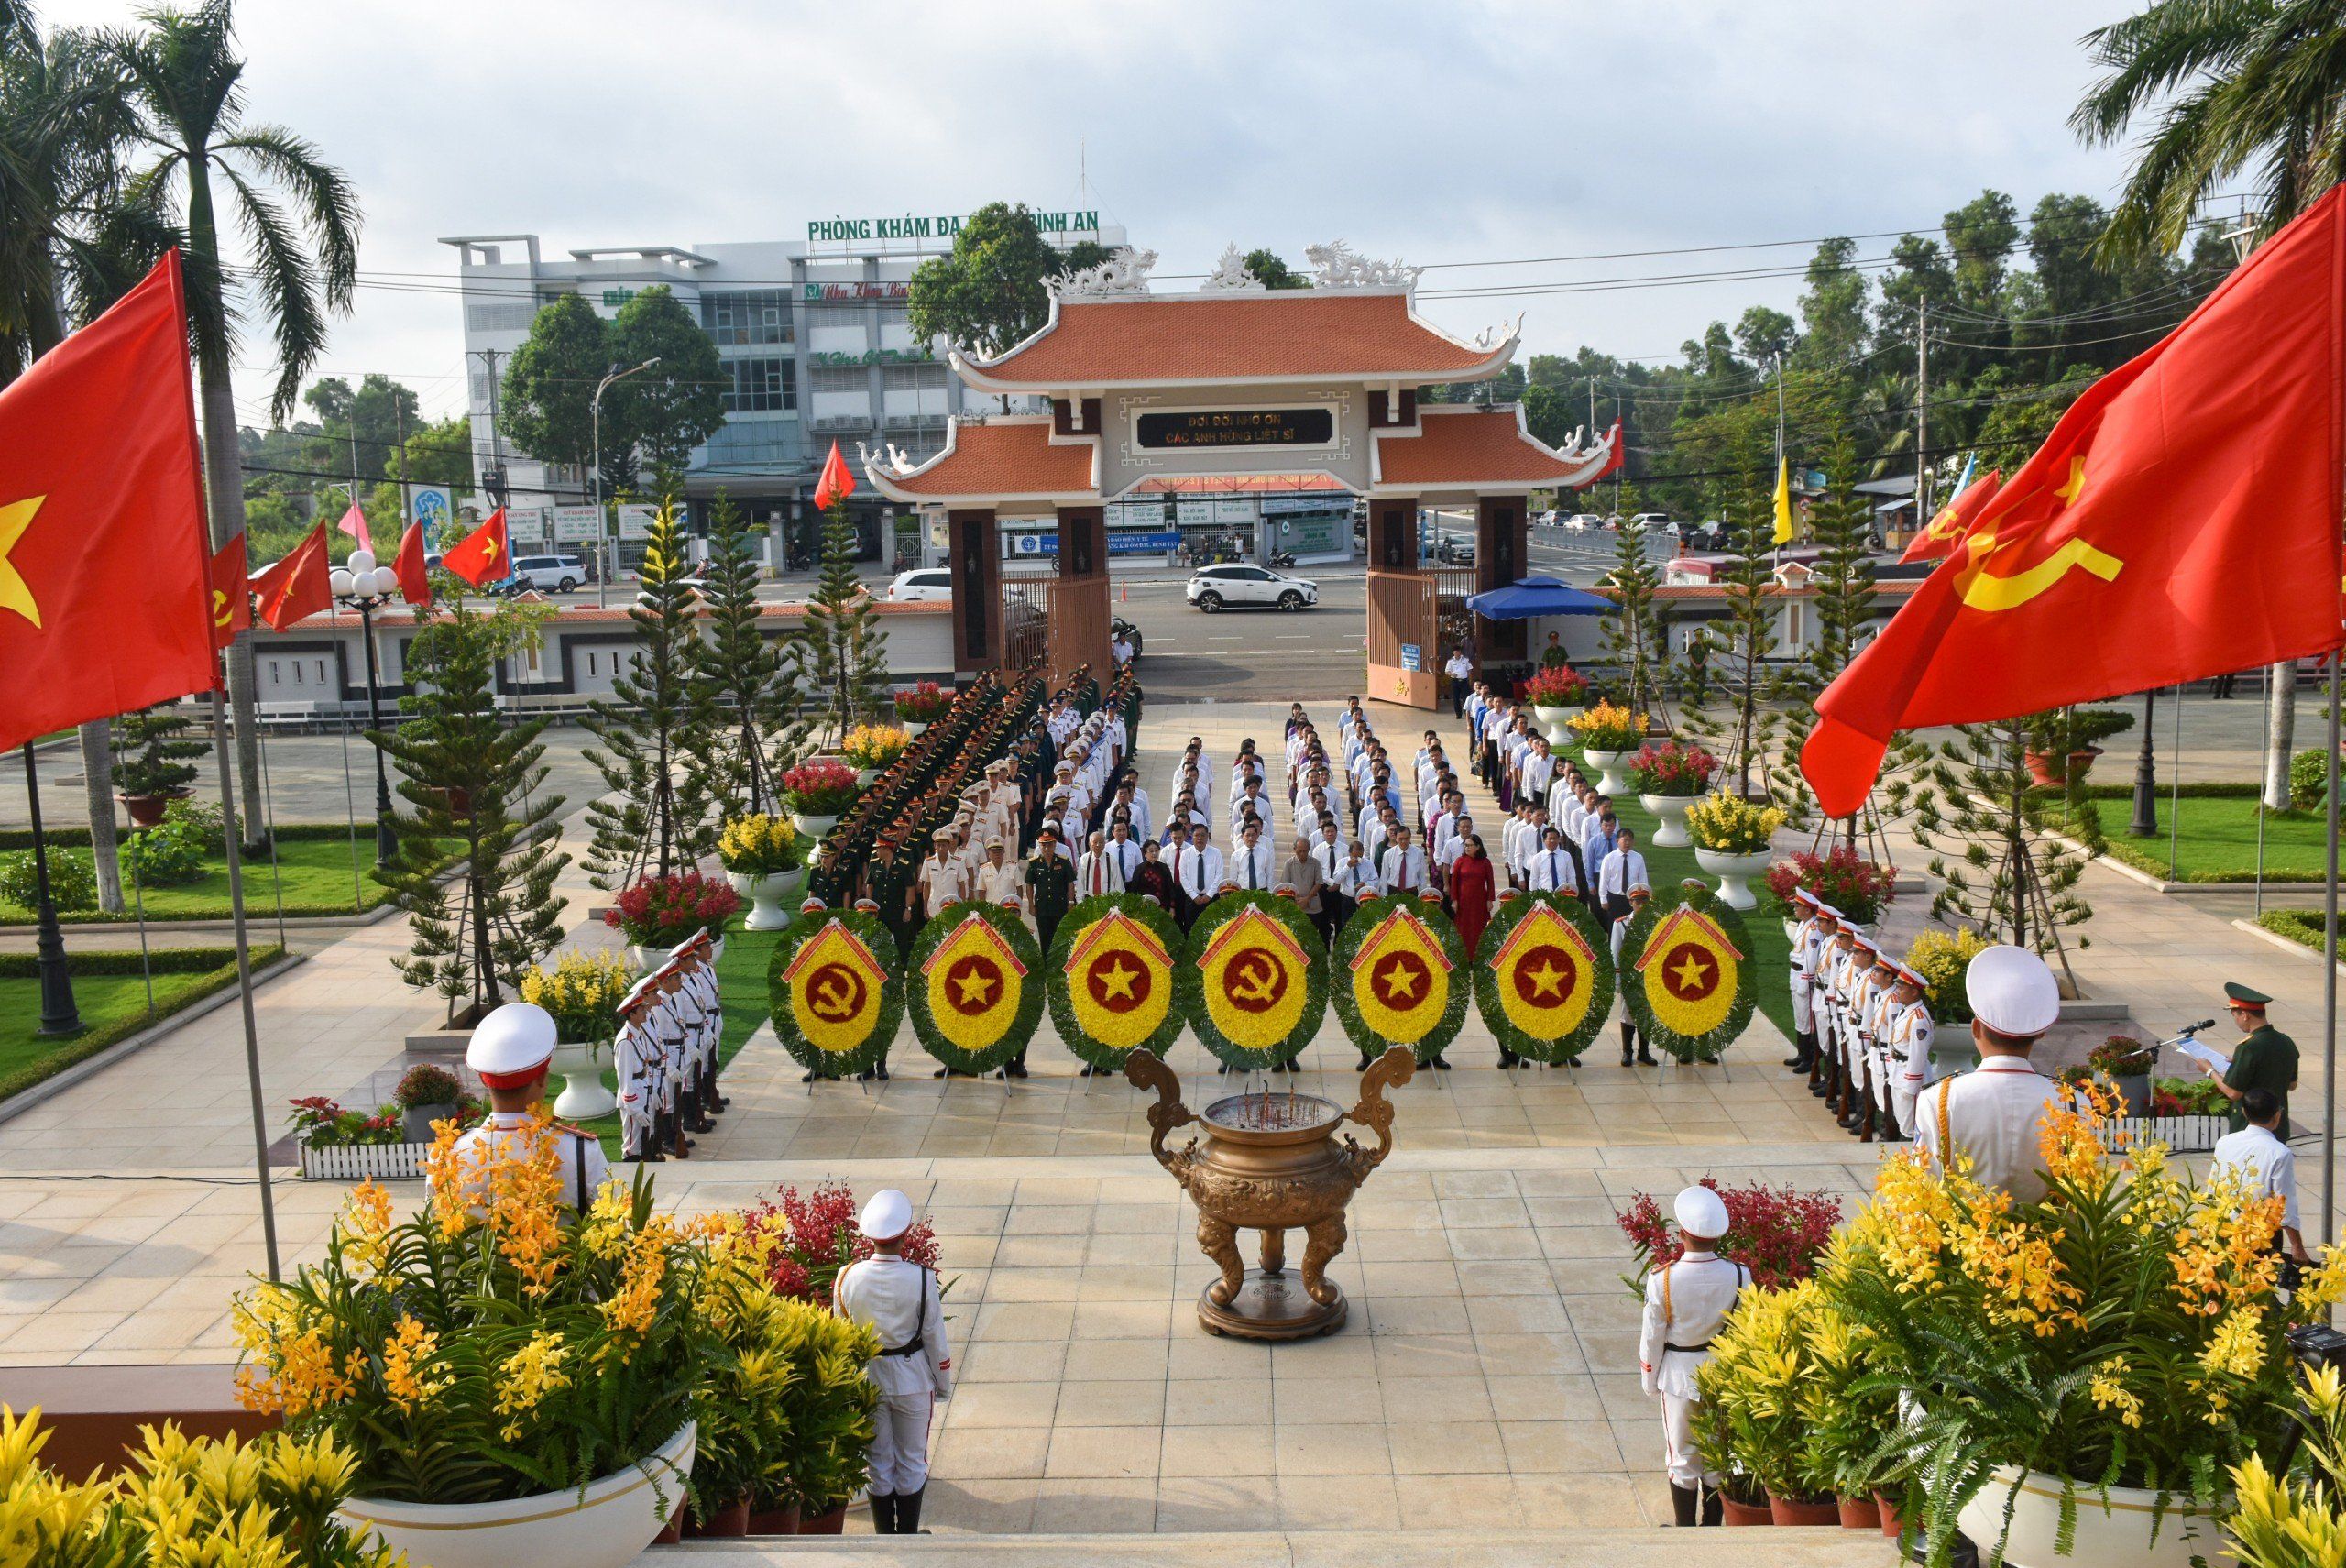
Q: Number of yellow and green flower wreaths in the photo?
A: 7